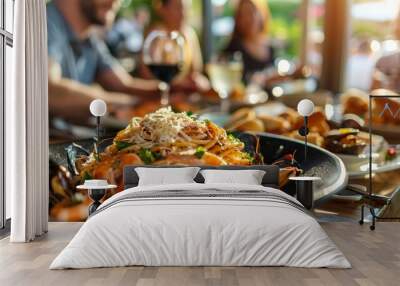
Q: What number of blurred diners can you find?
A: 3